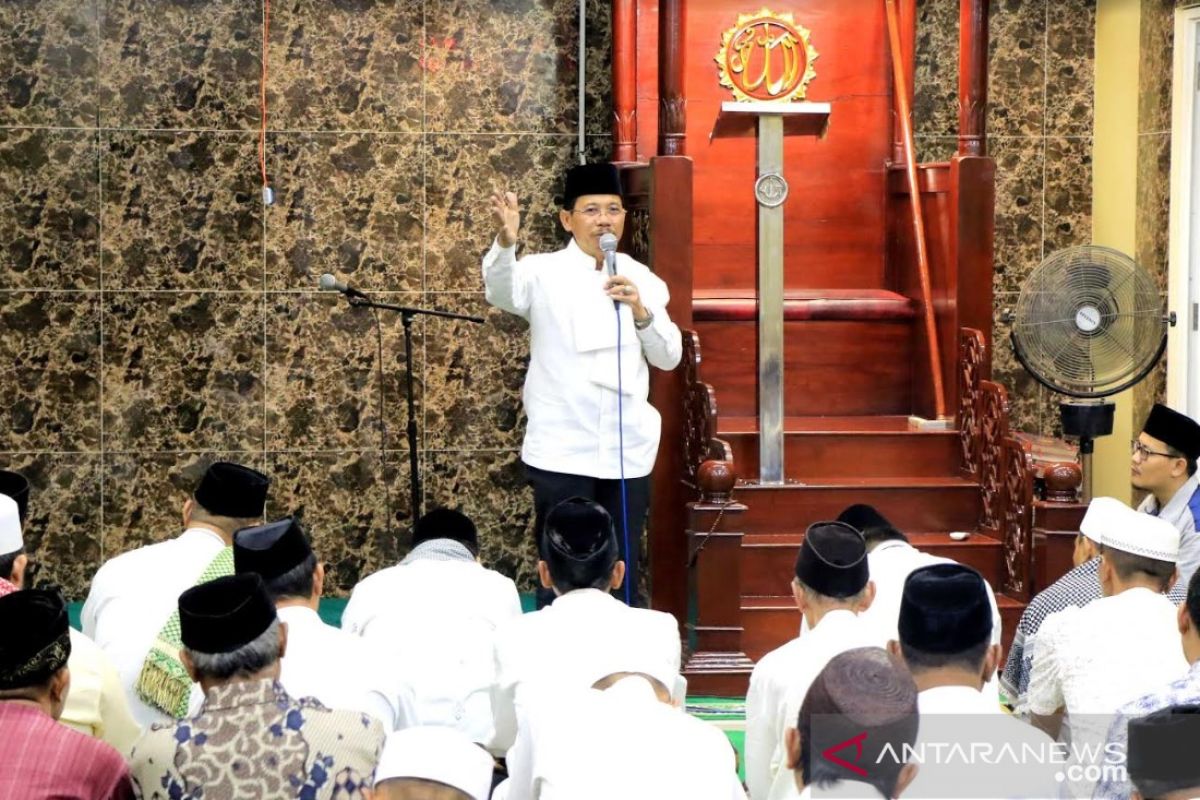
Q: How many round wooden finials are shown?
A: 2